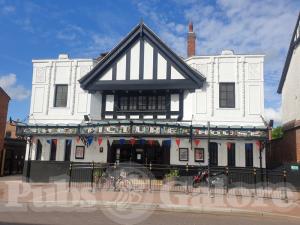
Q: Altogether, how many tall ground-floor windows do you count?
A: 6